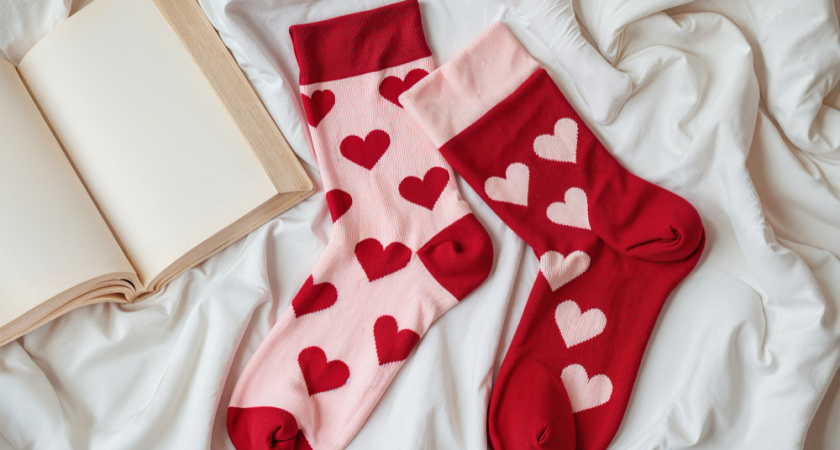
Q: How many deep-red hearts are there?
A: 9